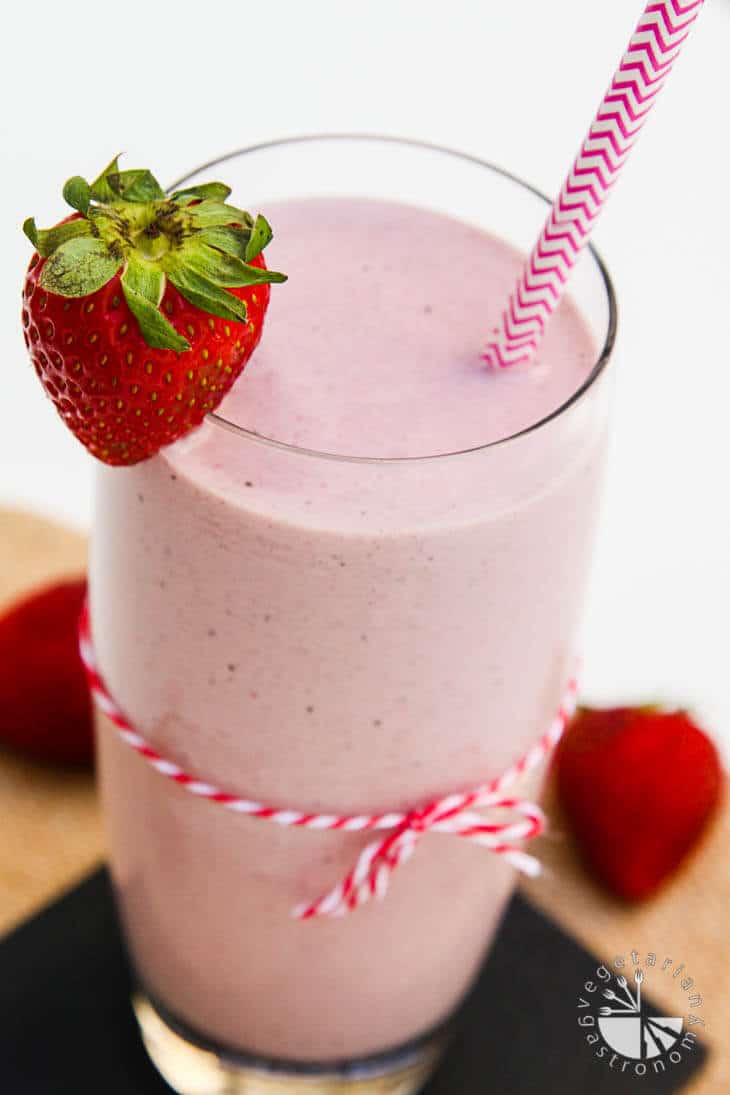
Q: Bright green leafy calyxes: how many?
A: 1